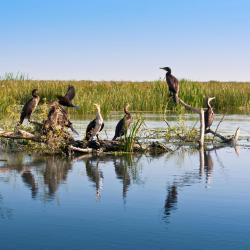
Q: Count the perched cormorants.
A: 5